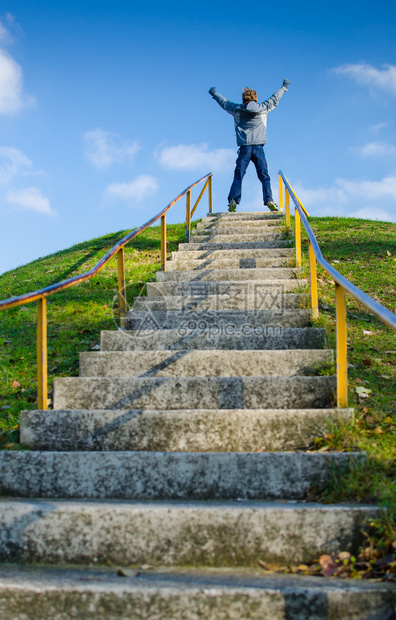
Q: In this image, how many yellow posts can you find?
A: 10